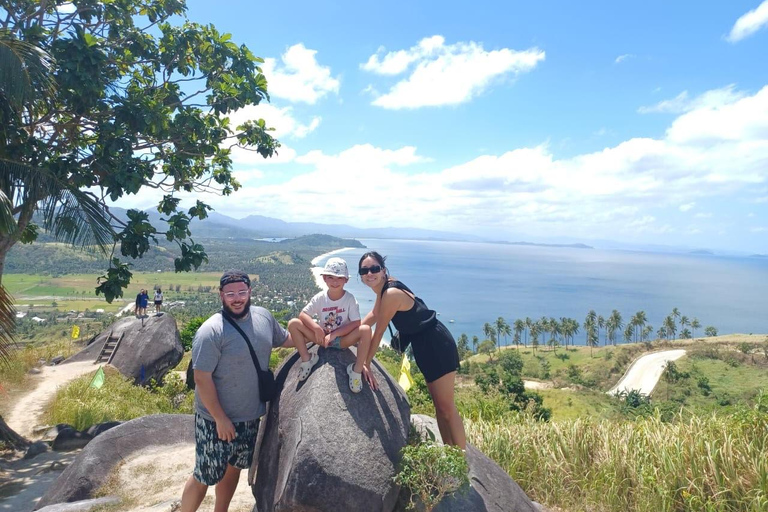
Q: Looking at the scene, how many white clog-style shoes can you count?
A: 2